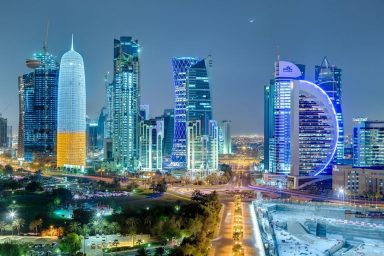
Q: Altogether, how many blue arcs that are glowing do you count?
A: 1